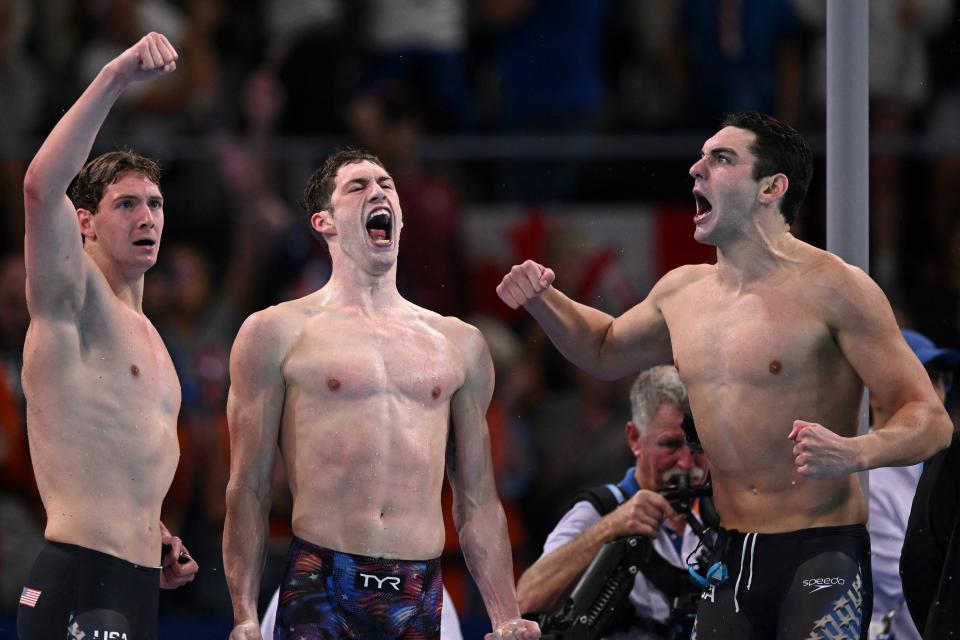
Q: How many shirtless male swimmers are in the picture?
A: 3